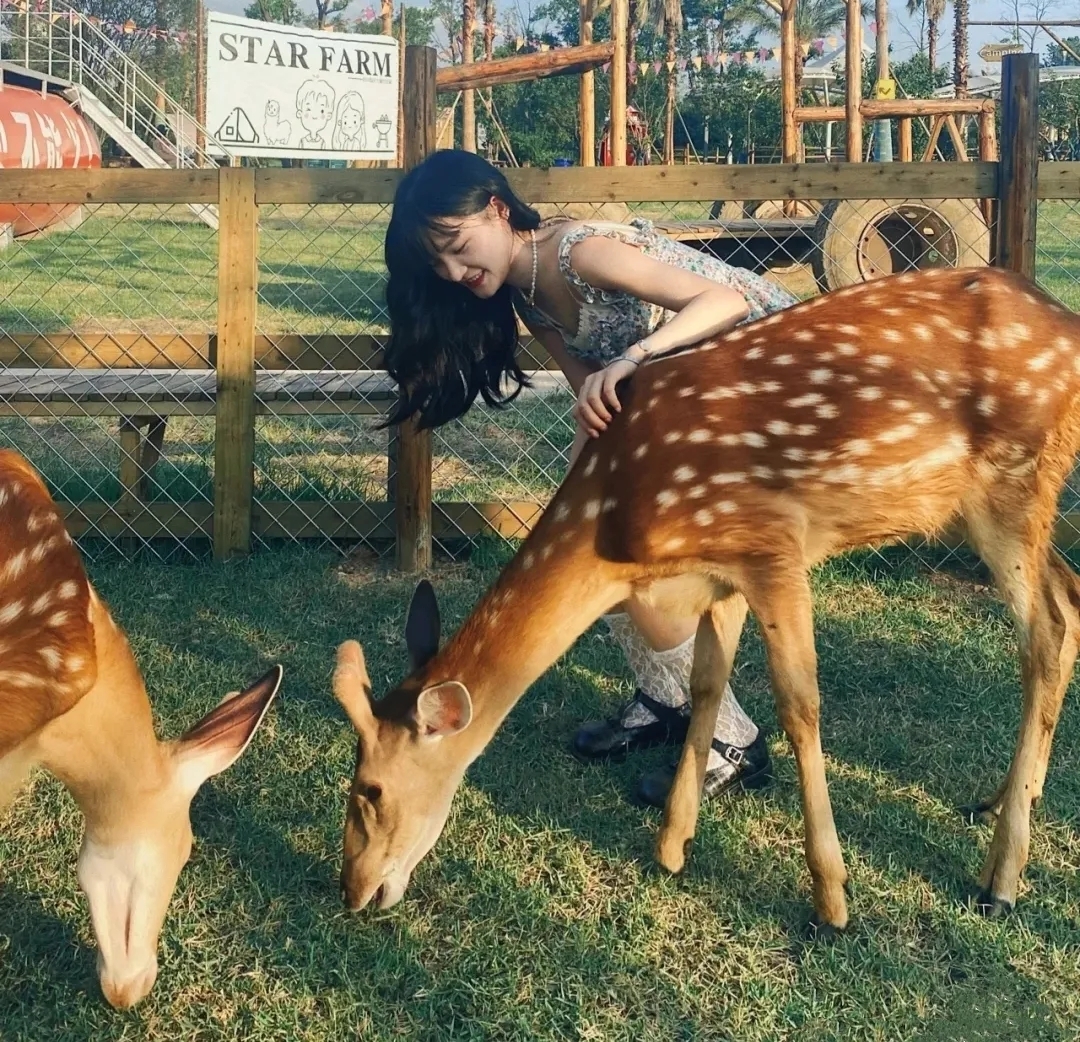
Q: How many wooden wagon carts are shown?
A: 1